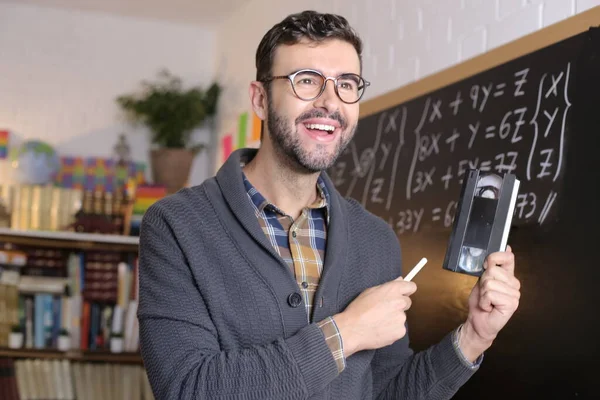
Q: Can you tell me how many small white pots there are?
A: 3